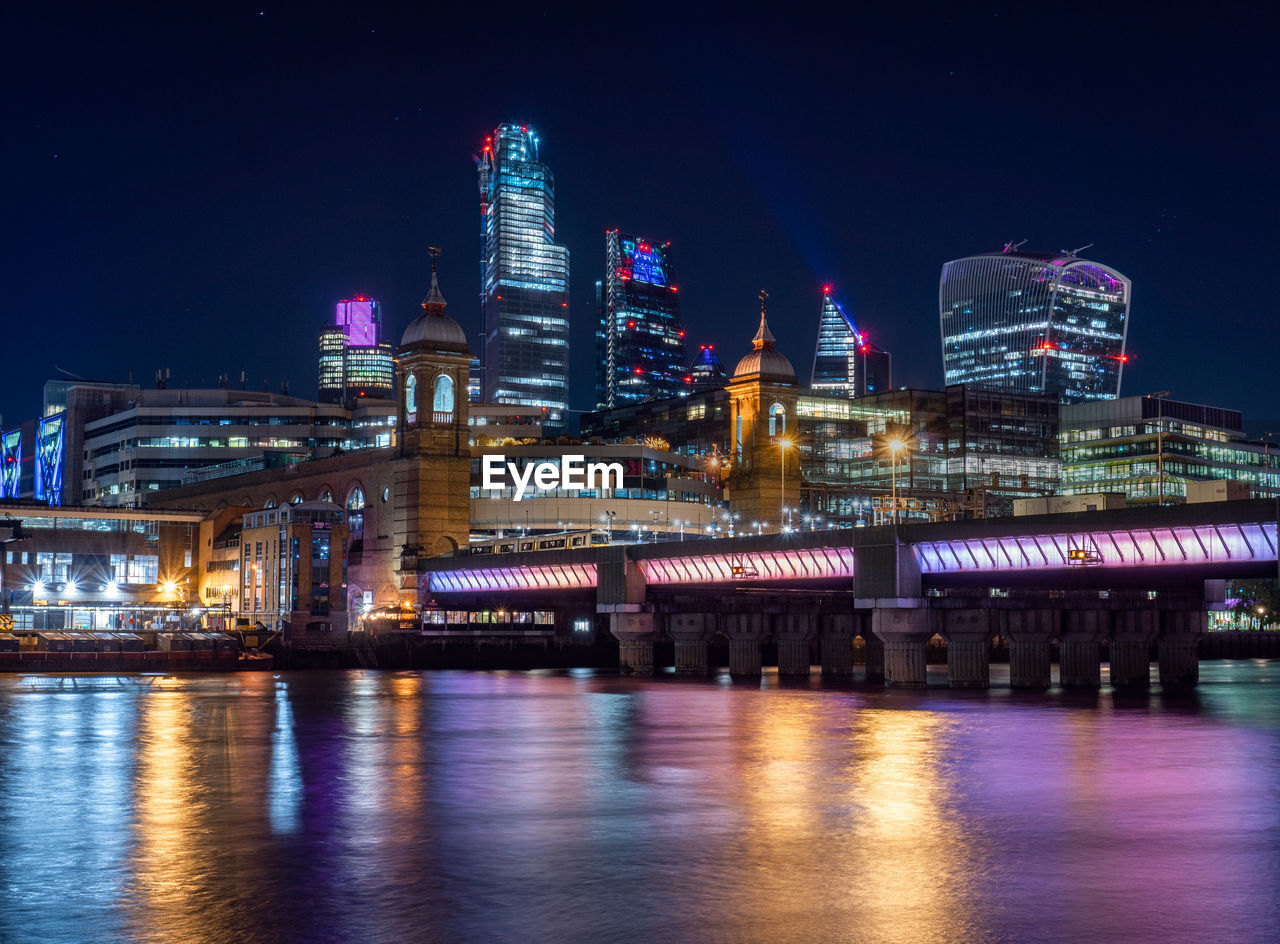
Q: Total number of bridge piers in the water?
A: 12